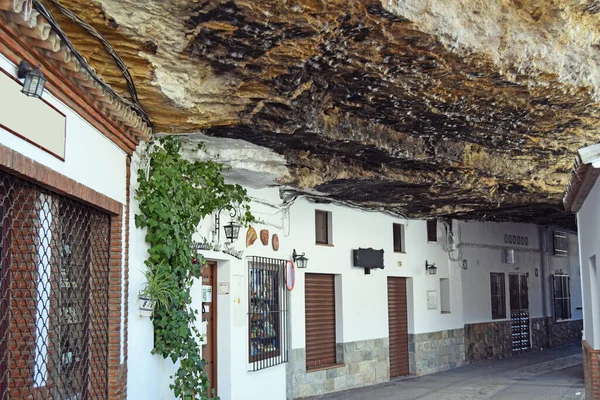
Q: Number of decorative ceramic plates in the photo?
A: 3